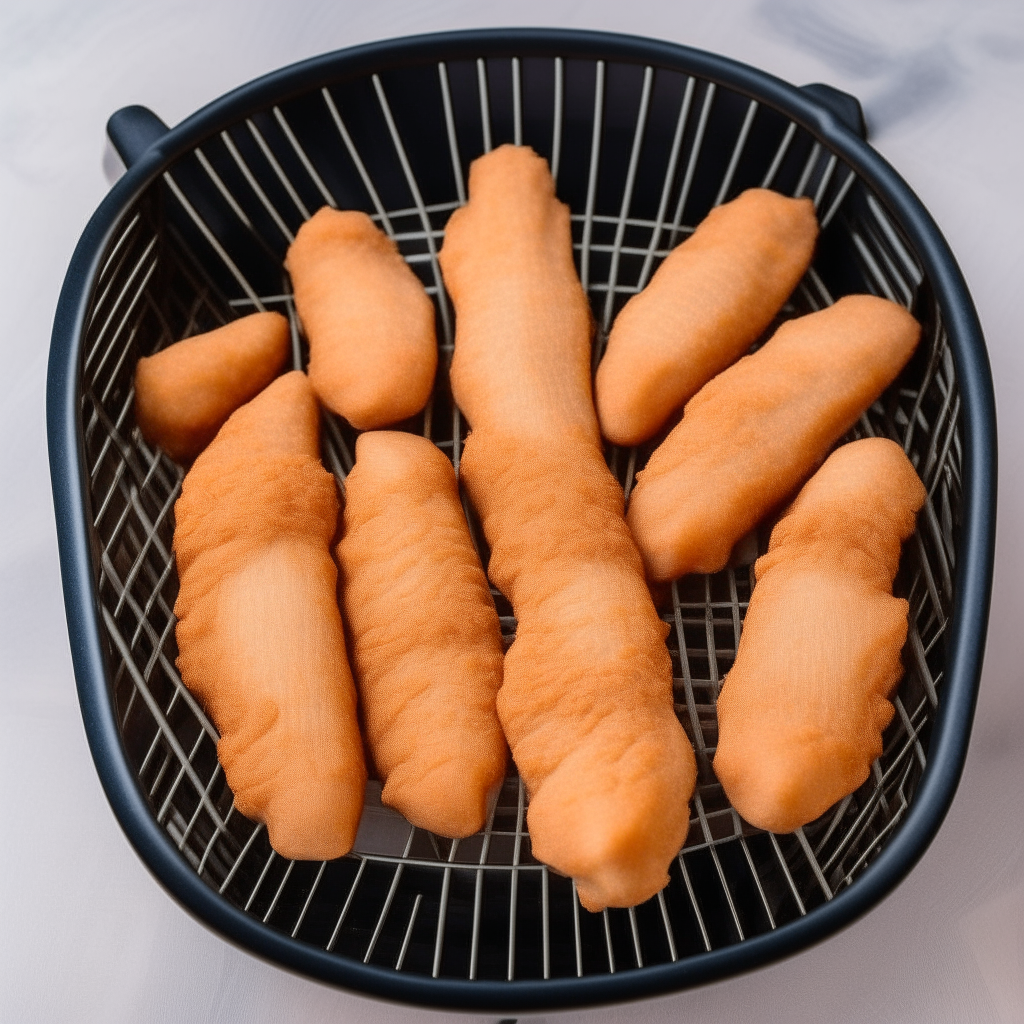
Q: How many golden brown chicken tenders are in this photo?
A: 8